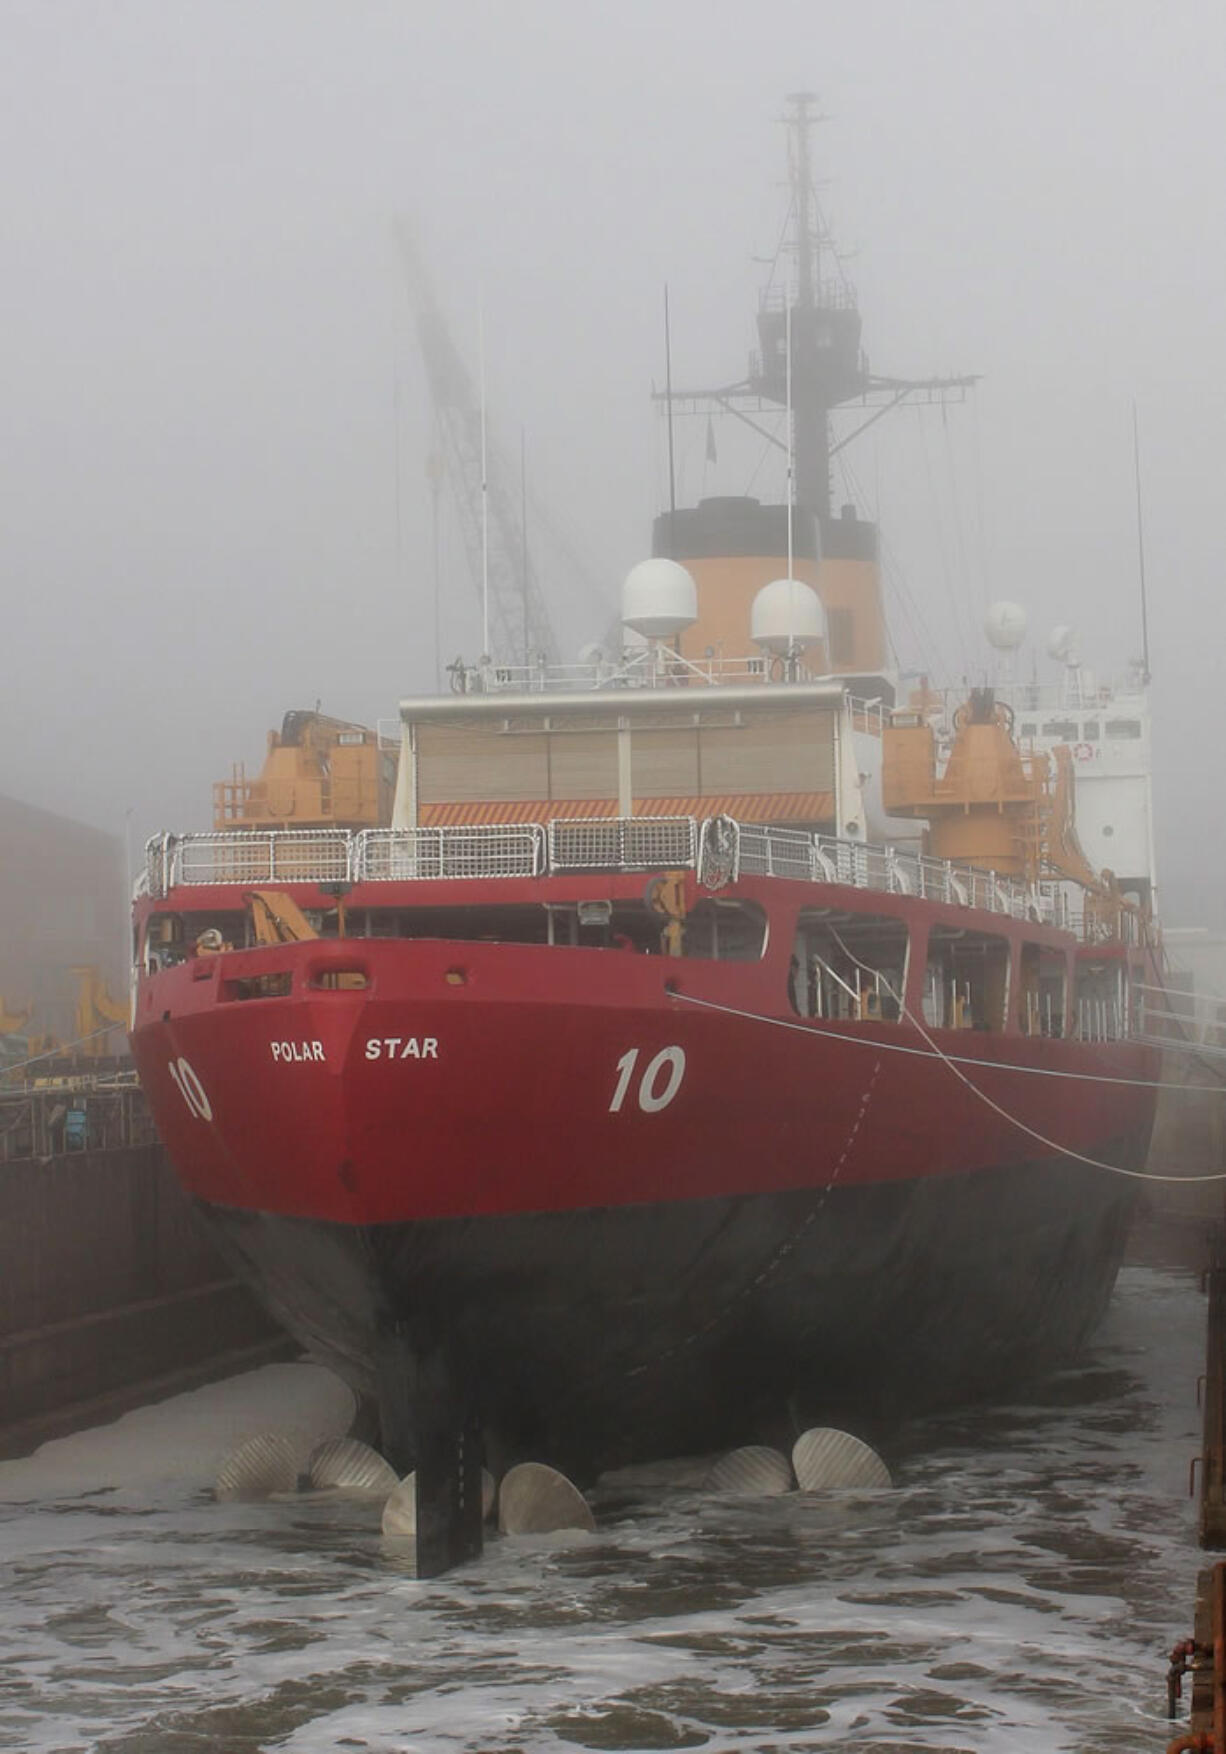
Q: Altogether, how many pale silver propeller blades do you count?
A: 6